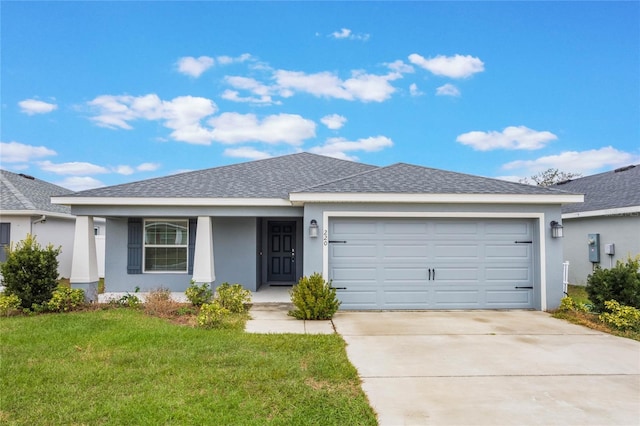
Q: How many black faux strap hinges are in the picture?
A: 4